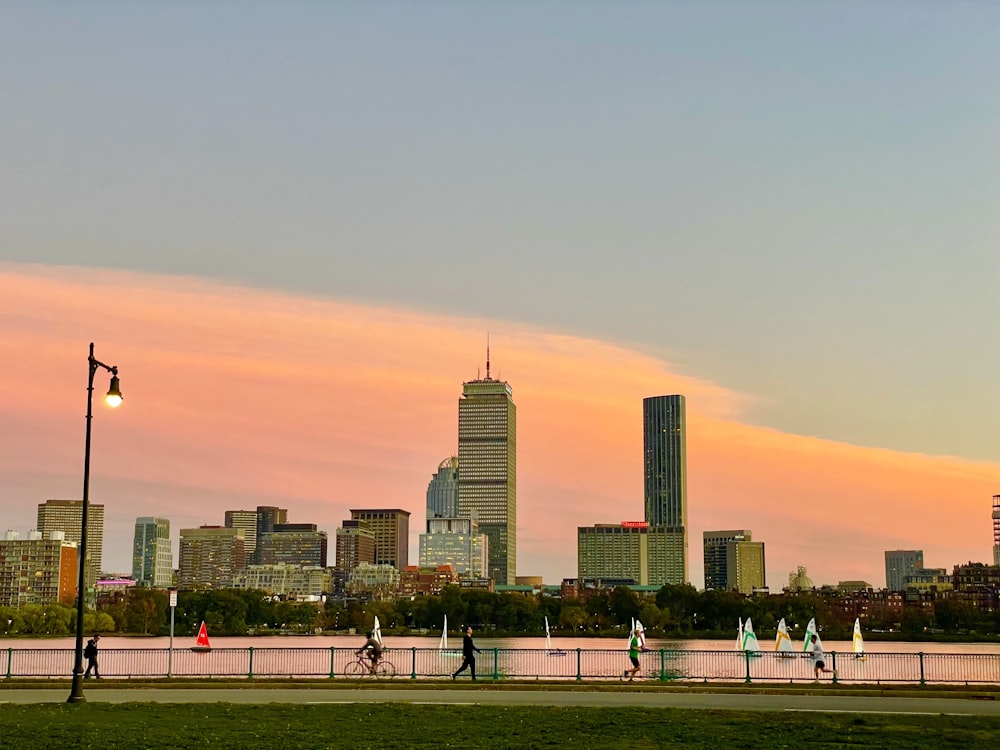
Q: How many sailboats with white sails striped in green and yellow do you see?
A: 4